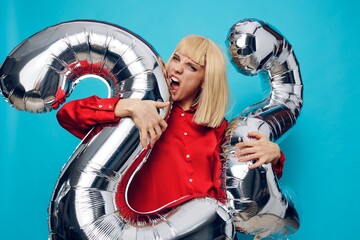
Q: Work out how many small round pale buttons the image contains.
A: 6